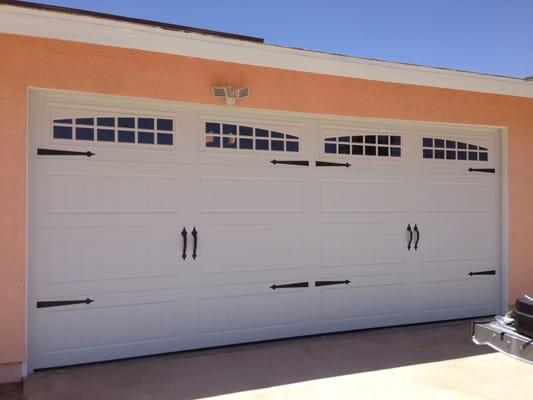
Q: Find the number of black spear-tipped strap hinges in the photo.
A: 8